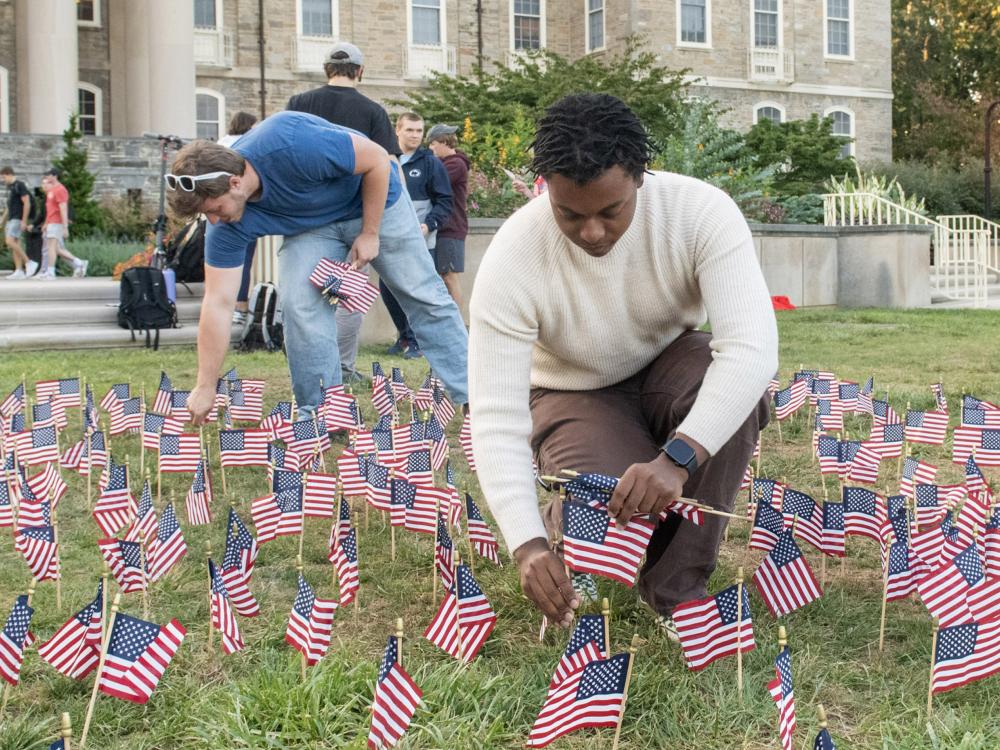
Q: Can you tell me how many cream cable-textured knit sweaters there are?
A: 1